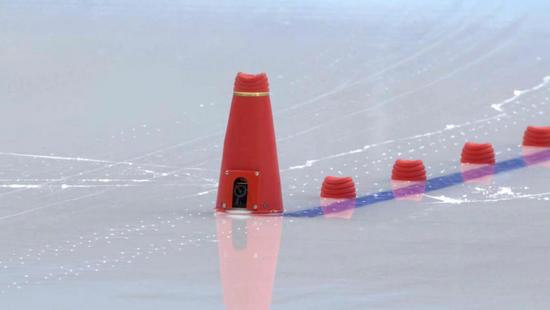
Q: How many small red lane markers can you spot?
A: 4